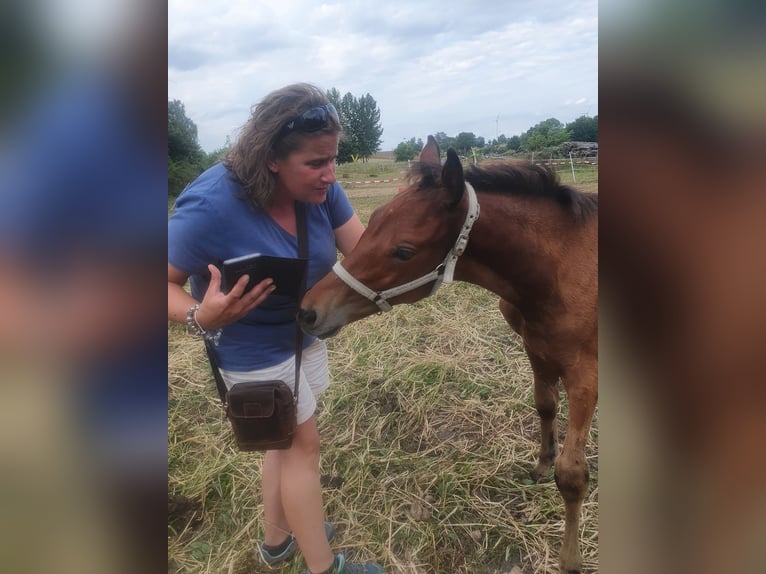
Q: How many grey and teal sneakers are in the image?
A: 2